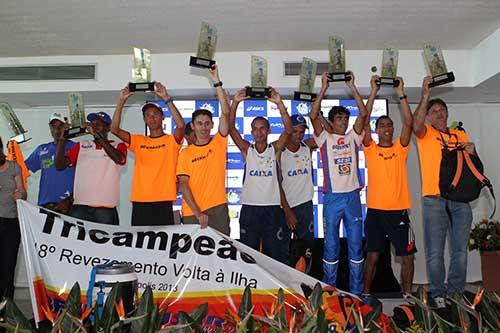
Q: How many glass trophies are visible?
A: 9